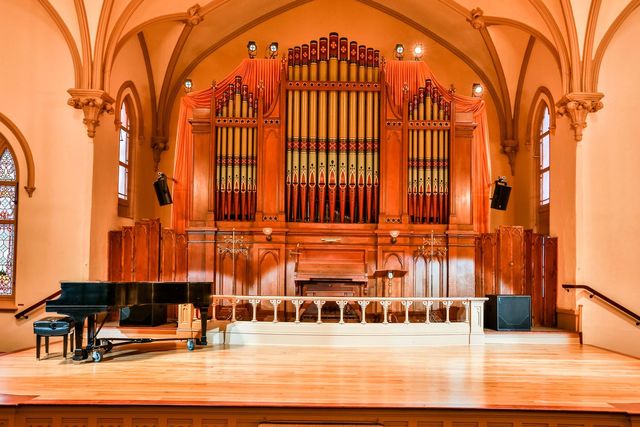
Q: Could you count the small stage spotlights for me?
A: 6